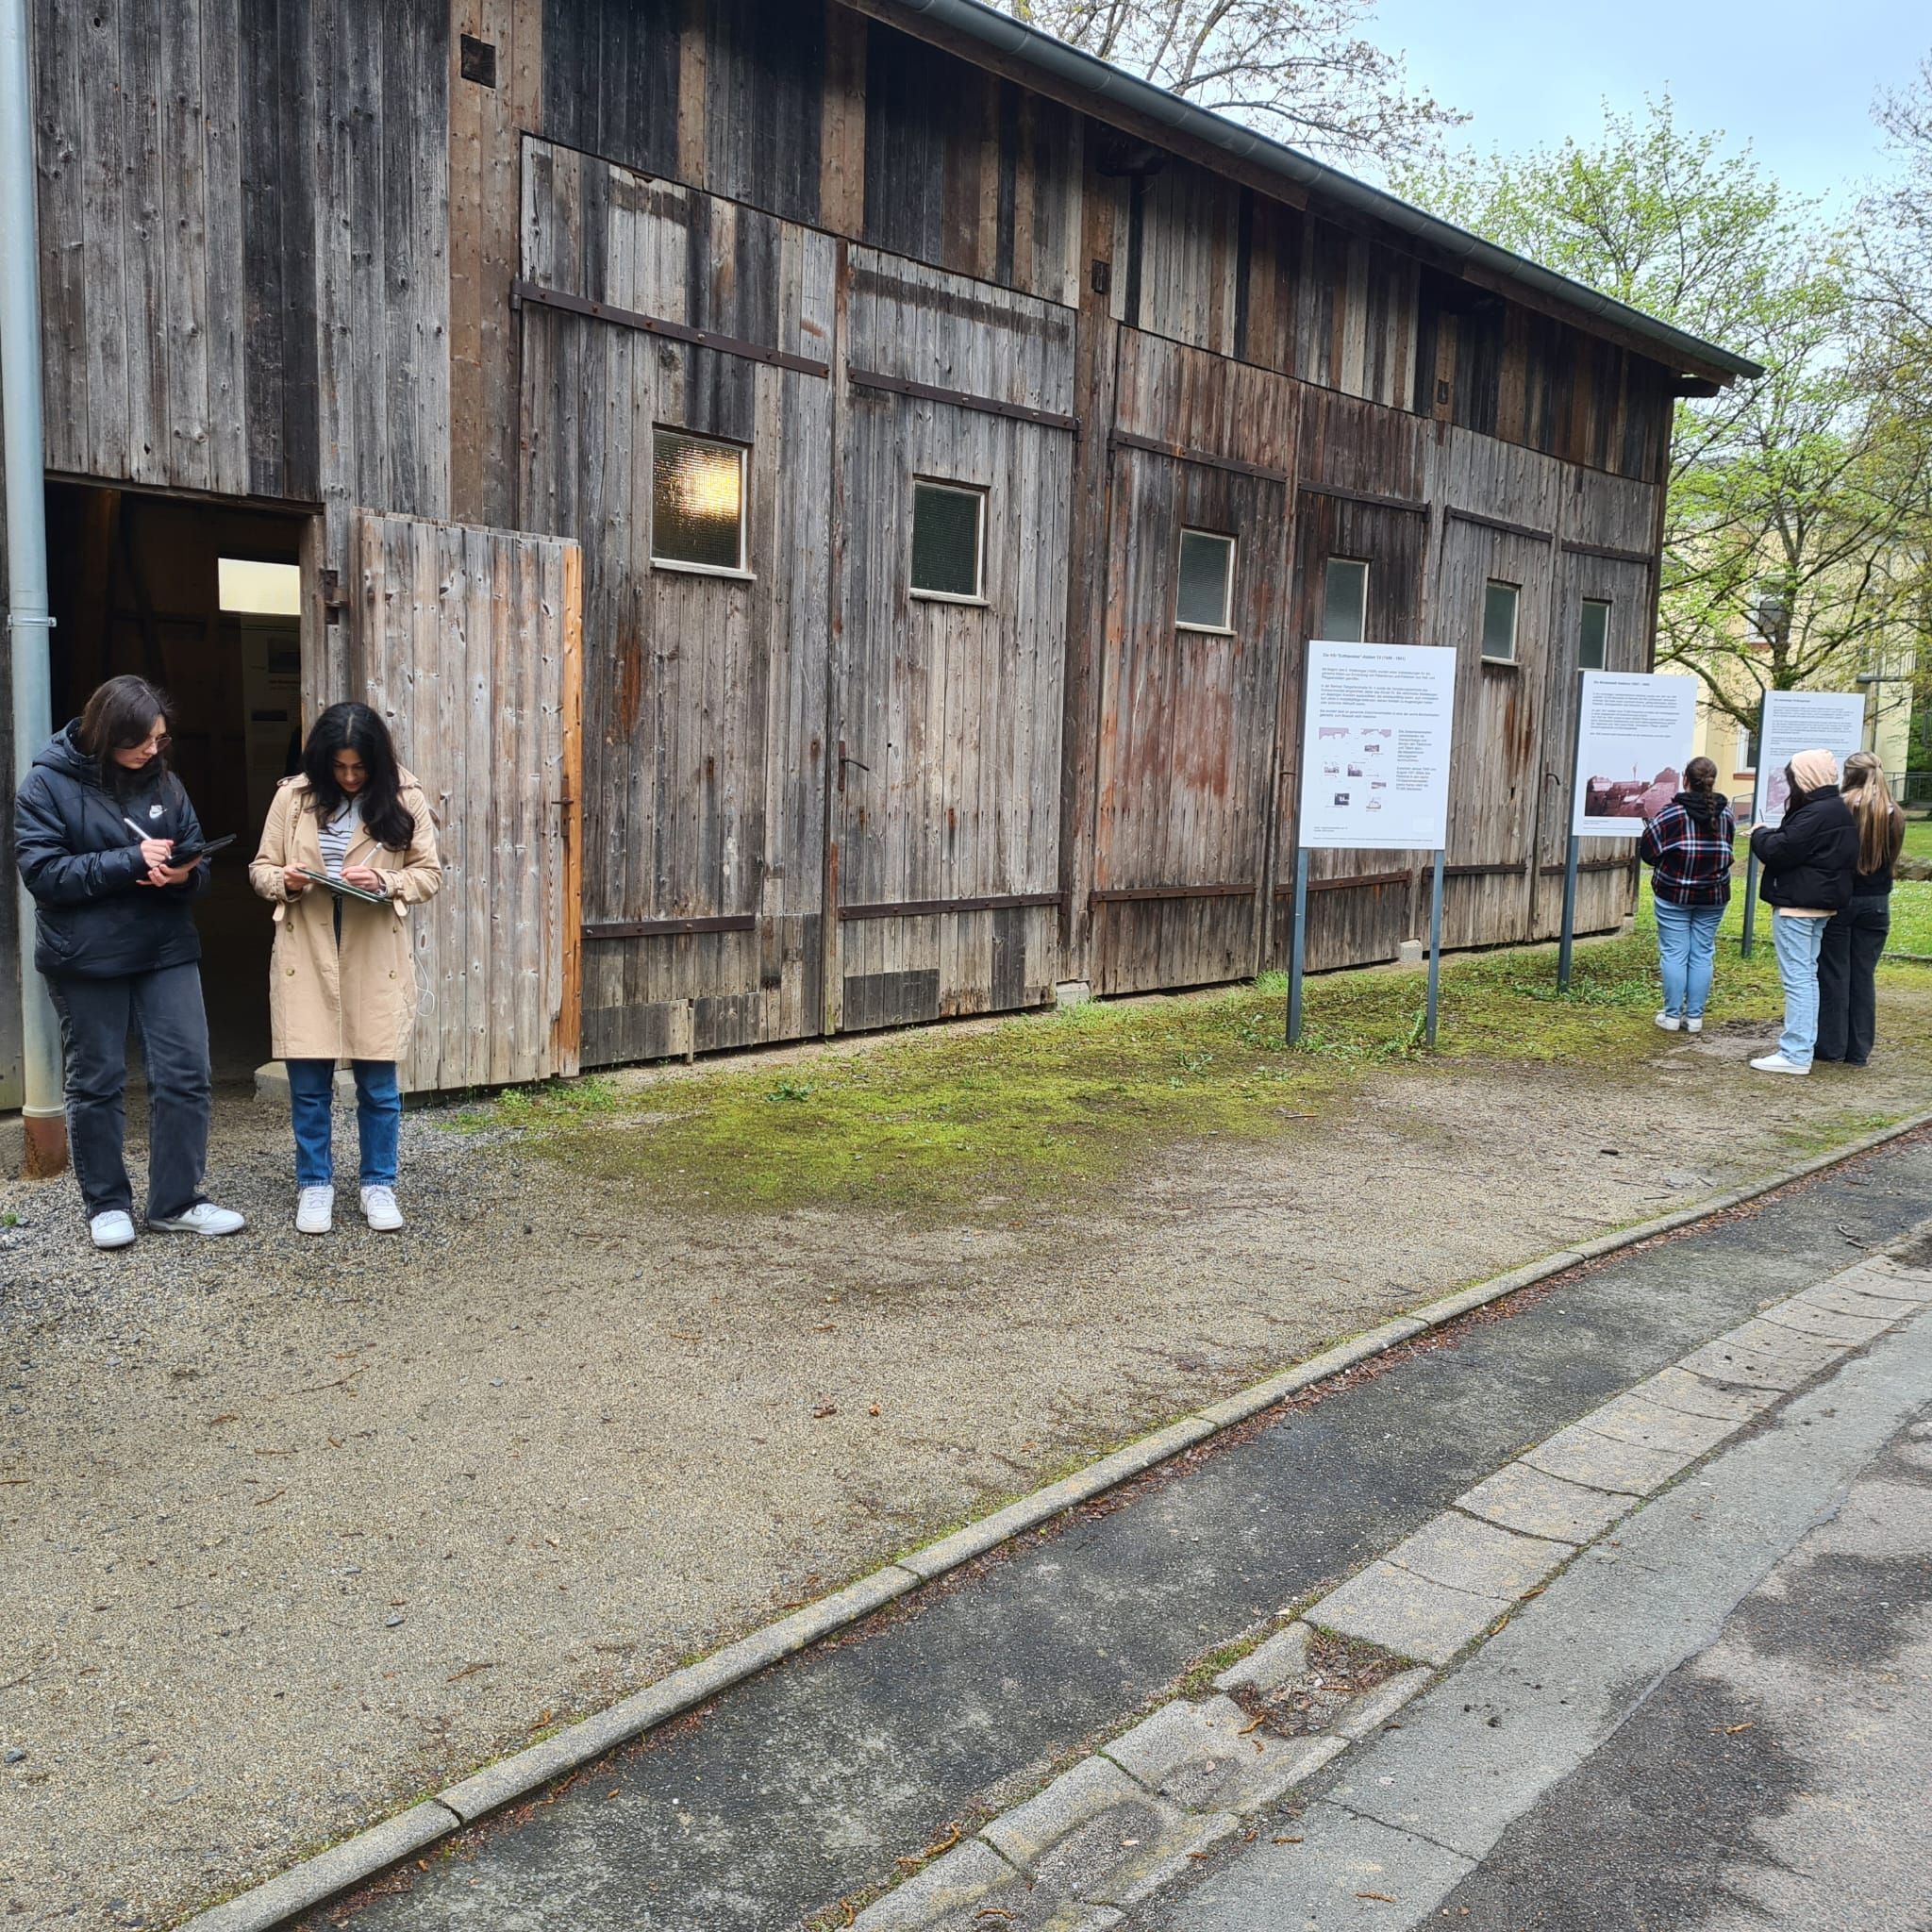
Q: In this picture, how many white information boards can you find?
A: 3